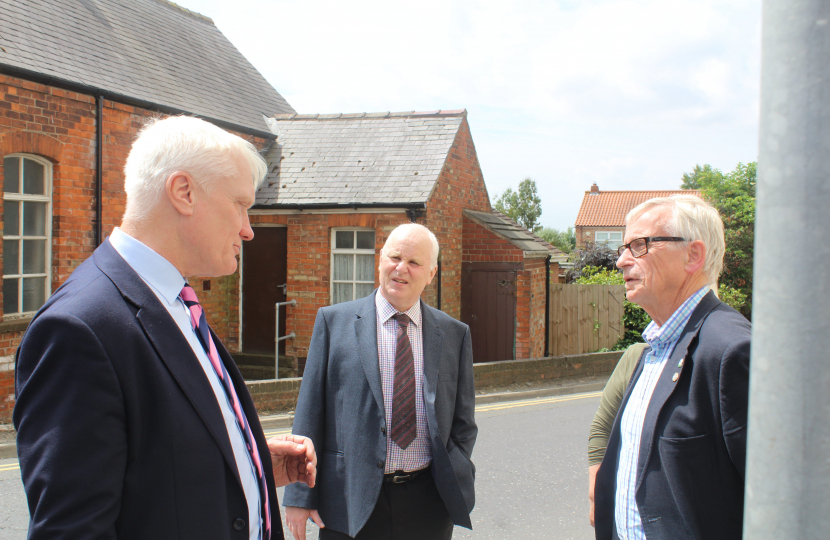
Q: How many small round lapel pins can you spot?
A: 2